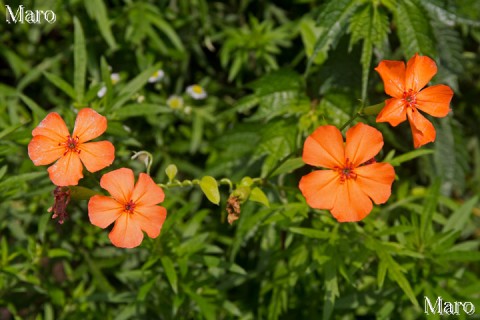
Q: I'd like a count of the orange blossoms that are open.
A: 4